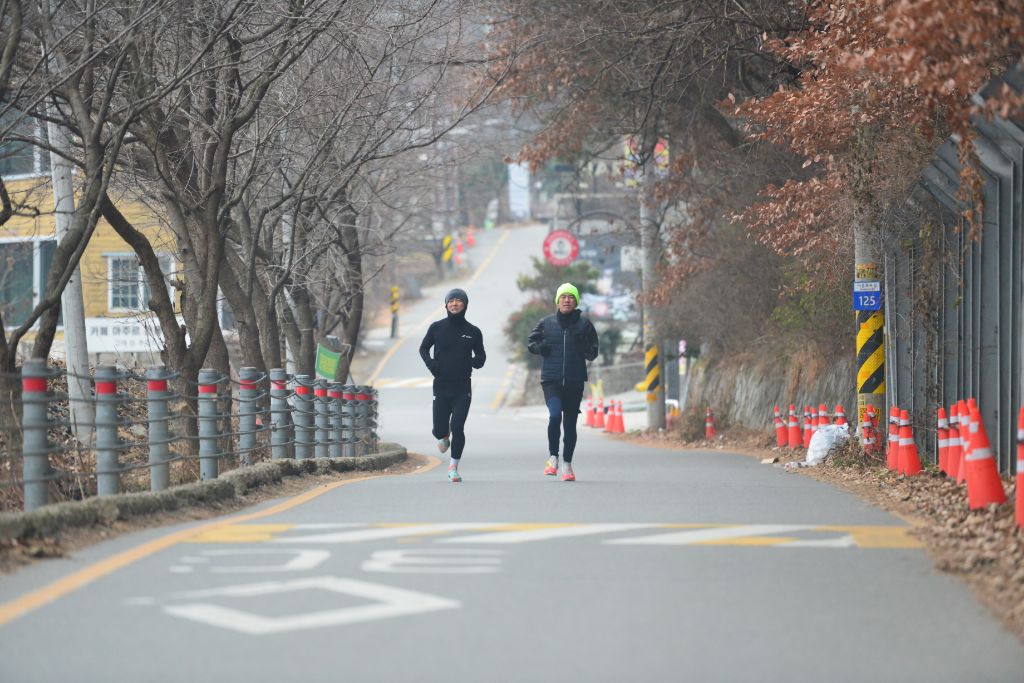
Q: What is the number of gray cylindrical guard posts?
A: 11